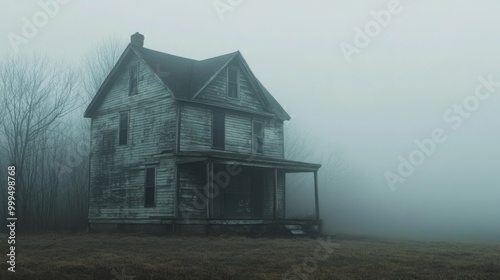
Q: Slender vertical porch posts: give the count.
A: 3